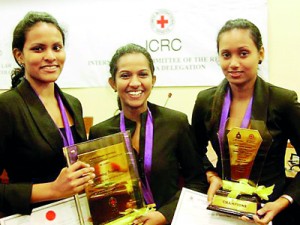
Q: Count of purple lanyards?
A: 3